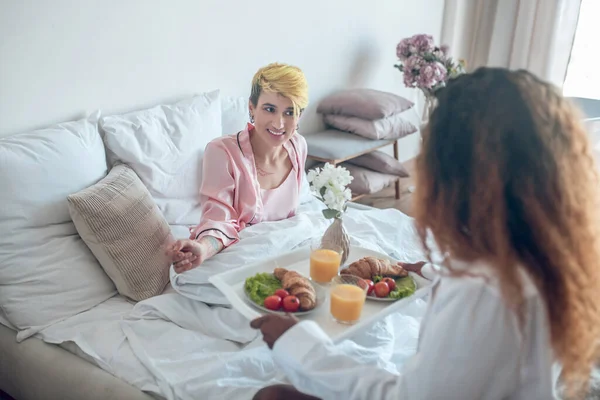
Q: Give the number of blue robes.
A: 0